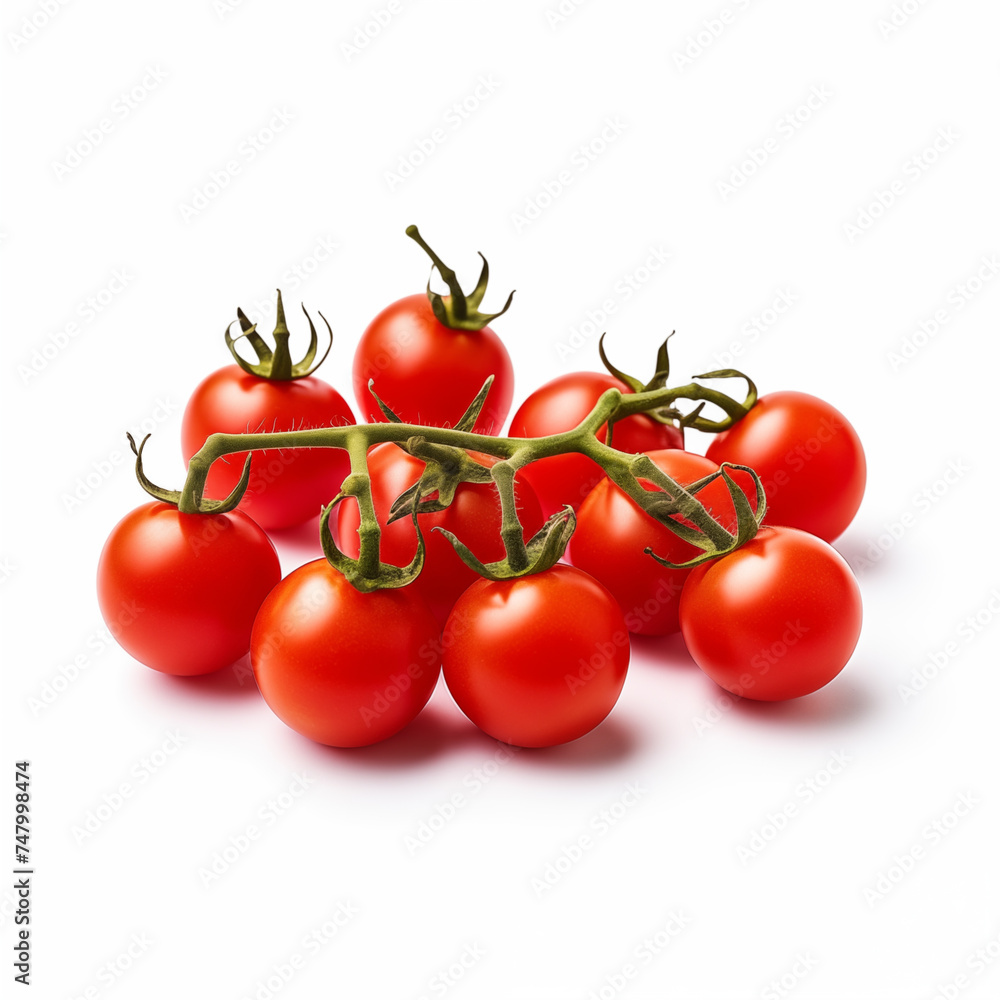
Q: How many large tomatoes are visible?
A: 10